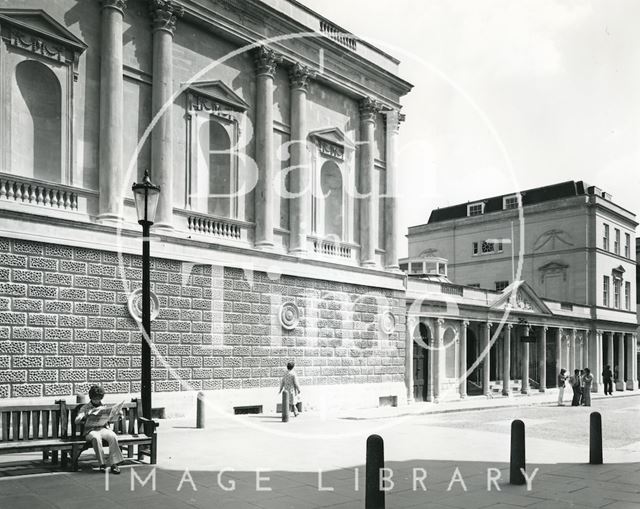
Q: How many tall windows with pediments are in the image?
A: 3